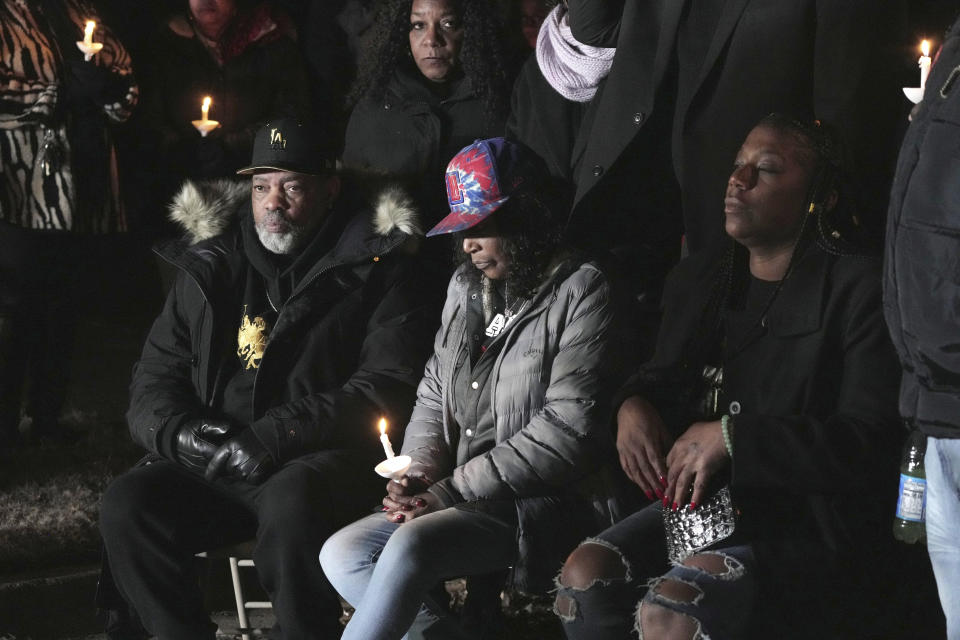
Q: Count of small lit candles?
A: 4